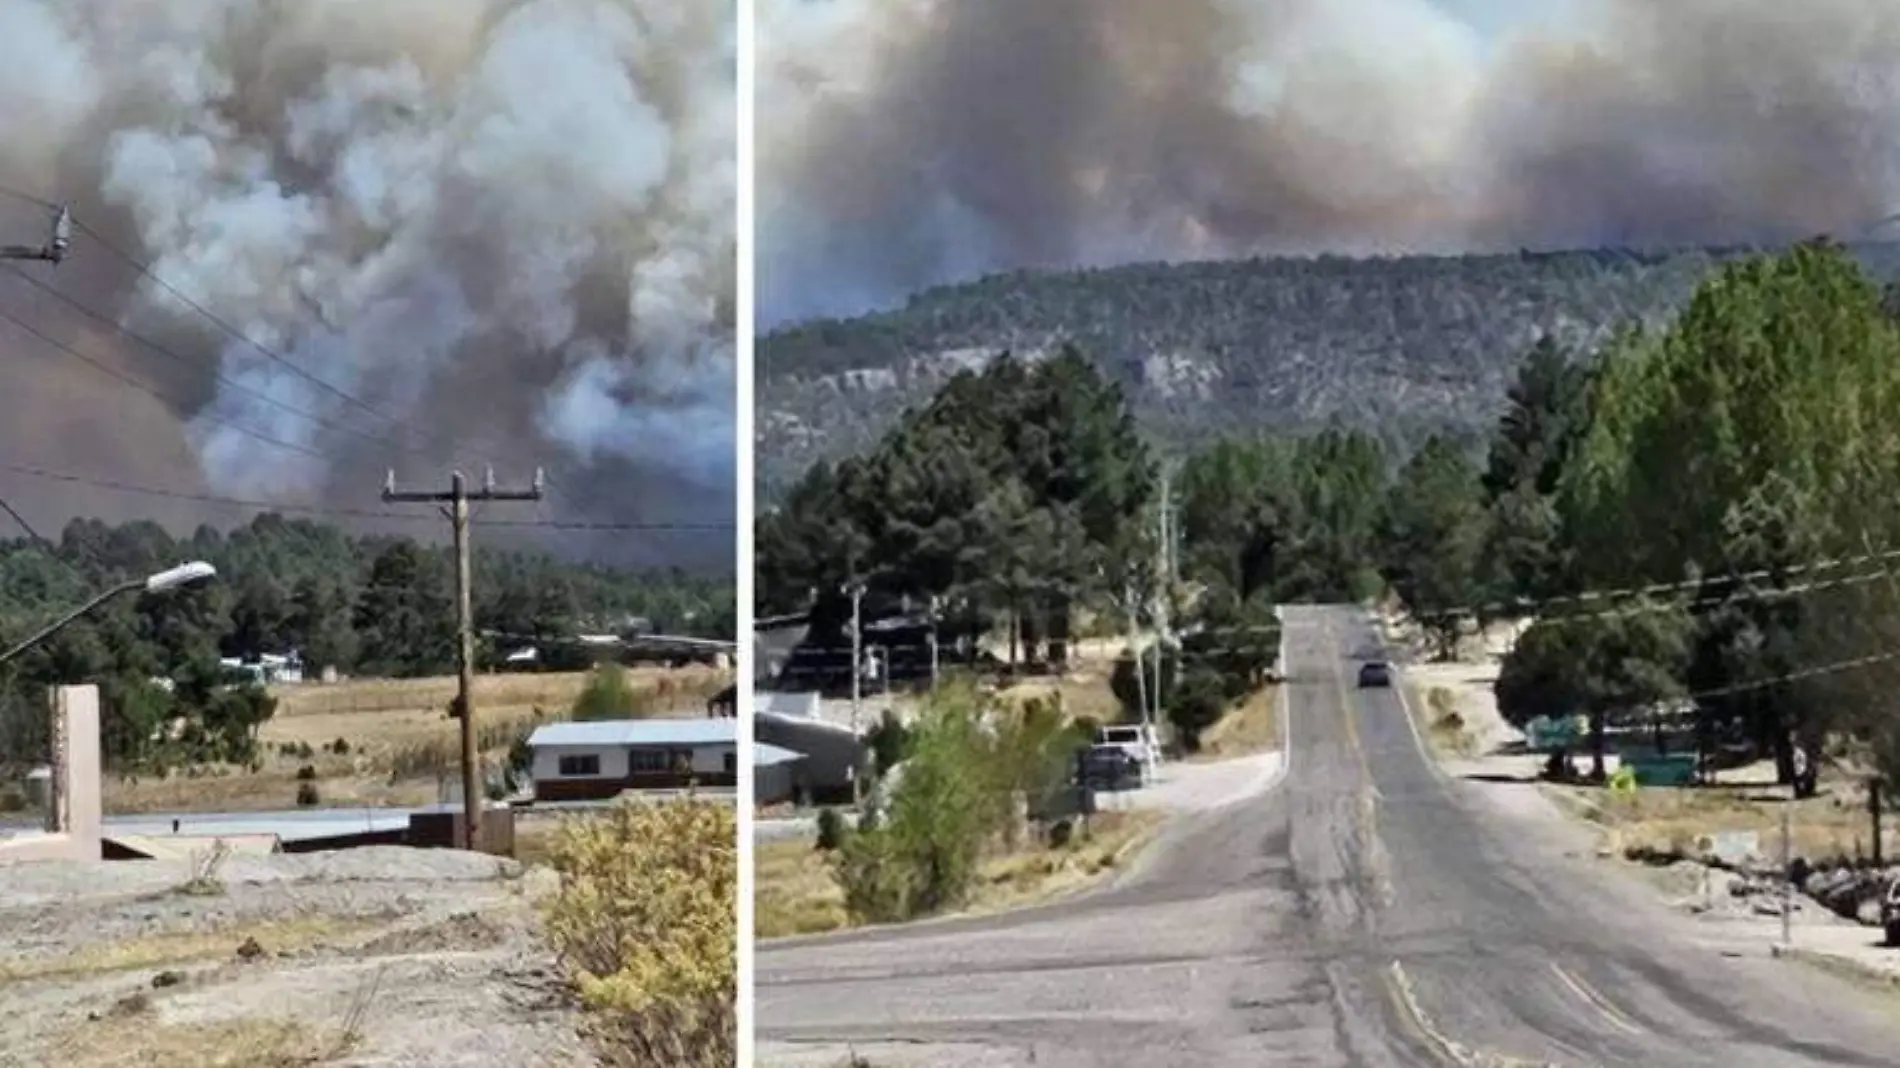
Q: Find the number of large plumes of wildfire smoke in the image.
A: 2